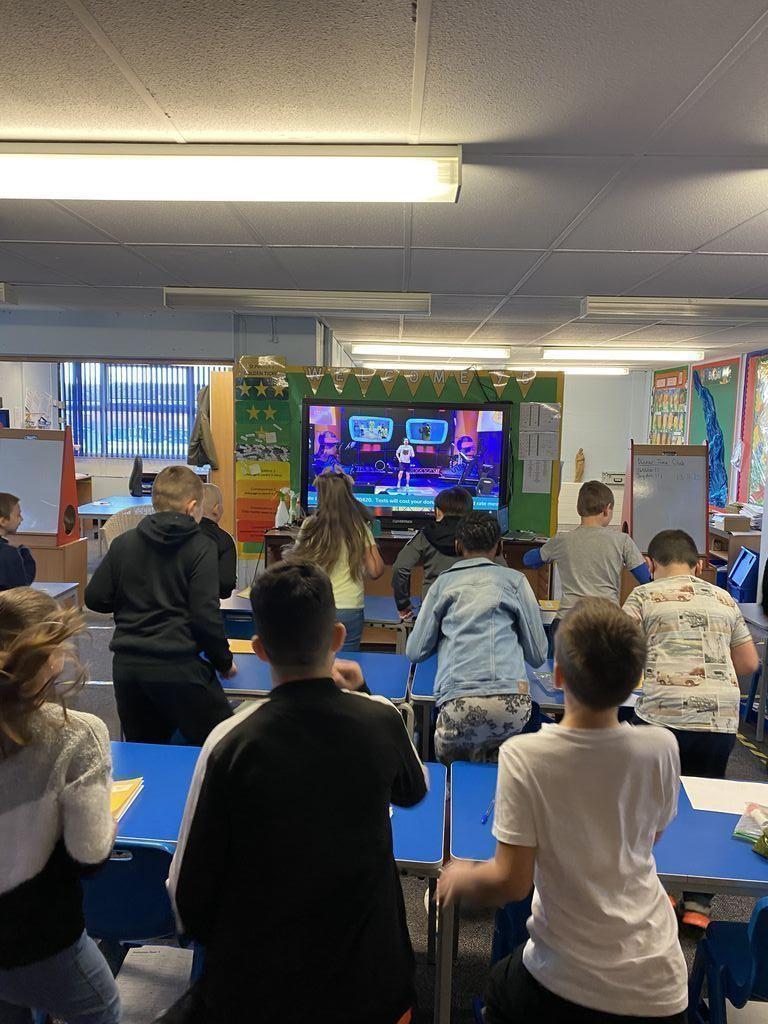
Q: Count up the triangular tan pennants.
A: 9